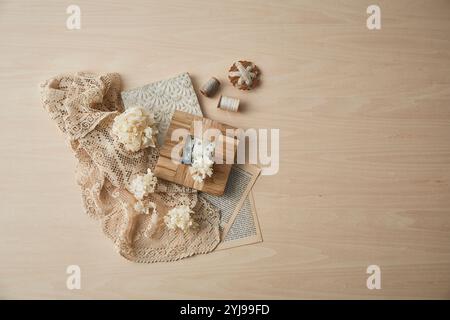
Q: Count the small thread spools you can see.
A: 2